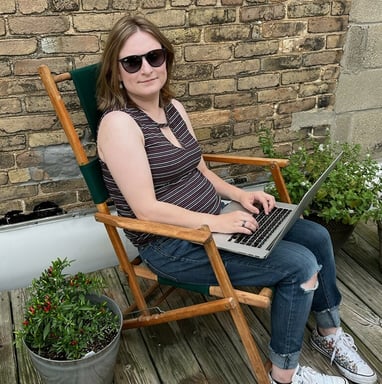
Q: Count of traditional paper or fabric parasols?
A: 0